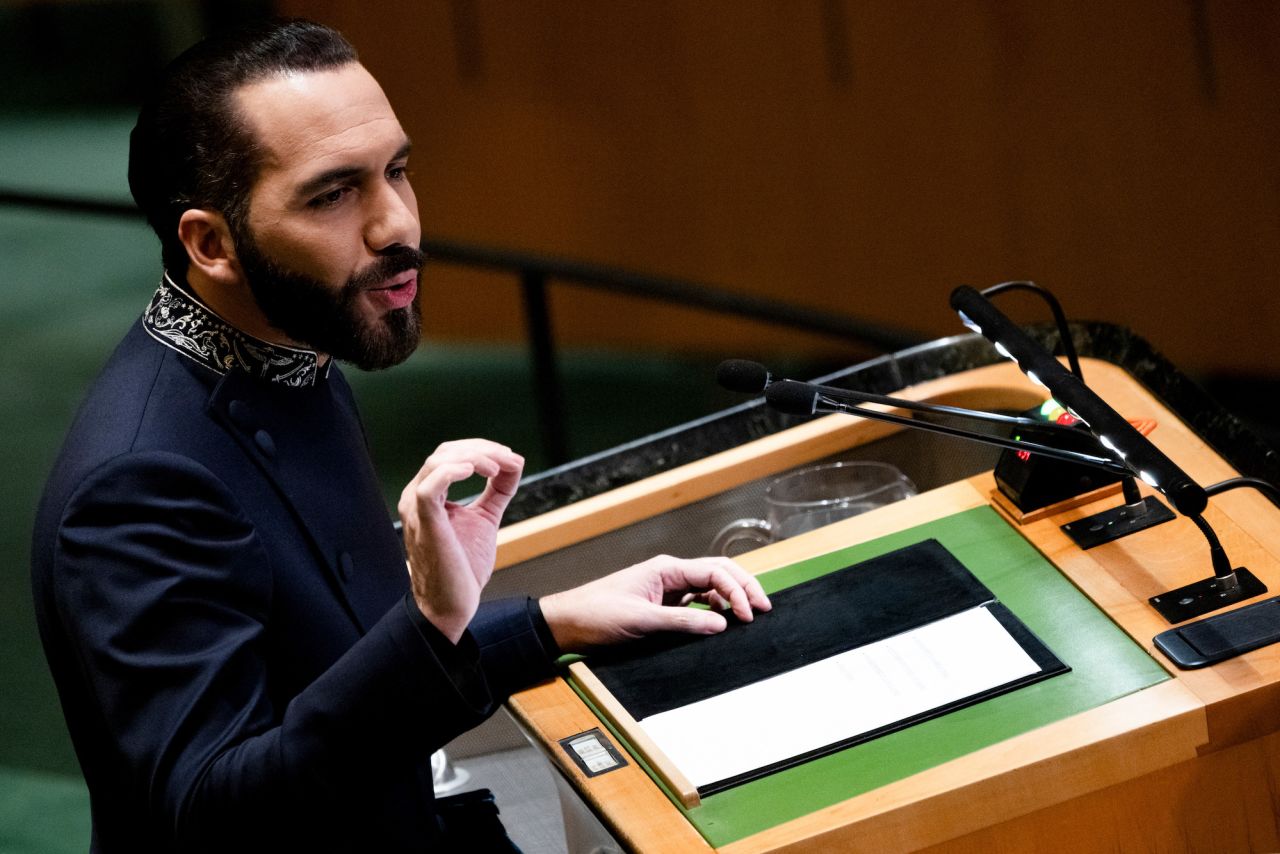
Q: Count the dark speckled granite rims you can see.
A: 1